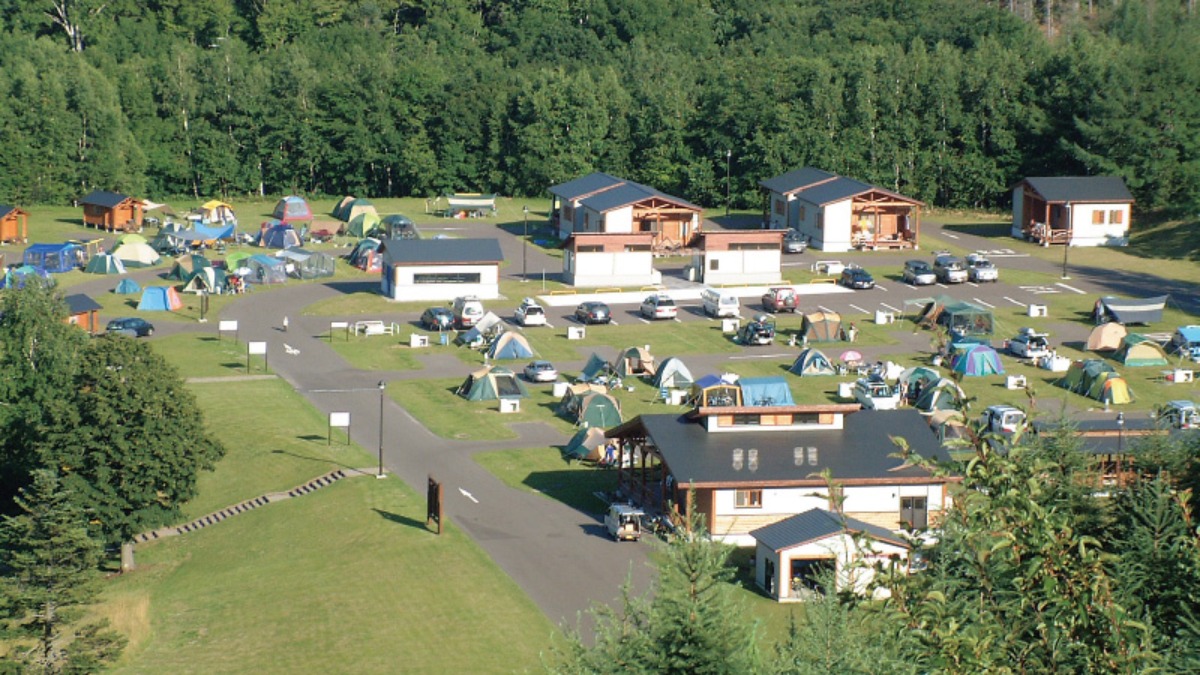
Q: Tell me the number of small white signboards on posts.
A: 4